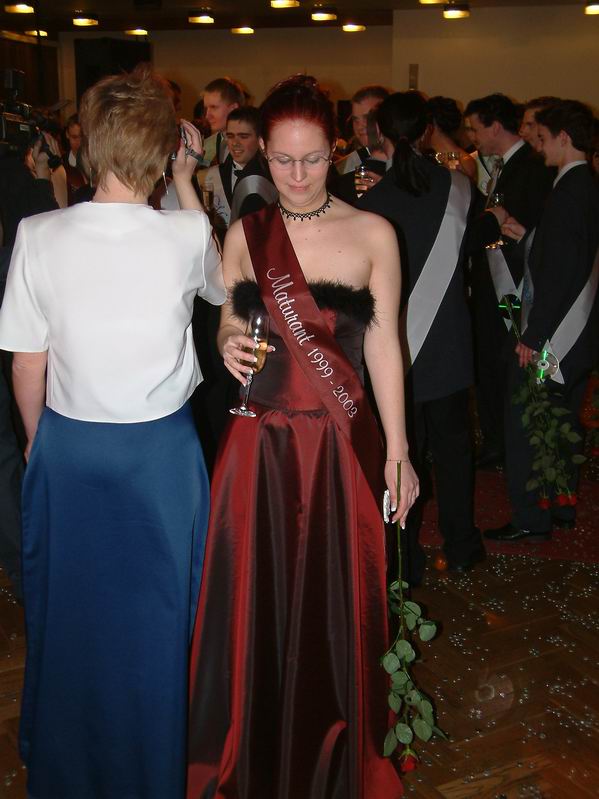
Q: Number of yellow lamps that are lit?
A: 12